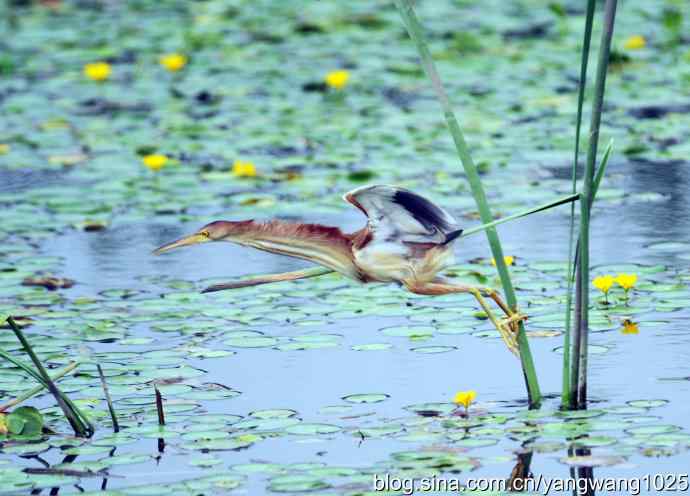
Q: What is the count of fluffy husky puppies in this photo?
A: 0